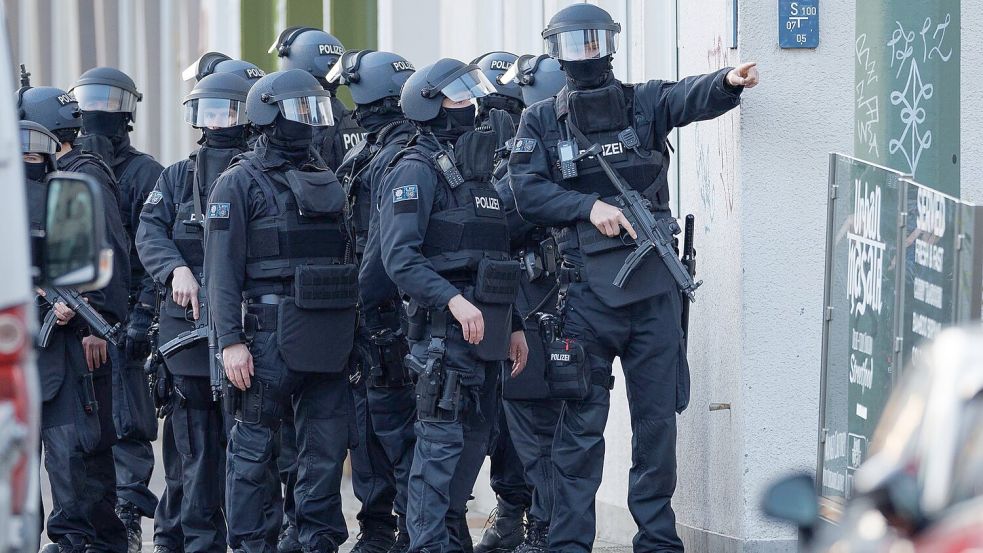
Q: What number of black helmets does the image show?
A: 12